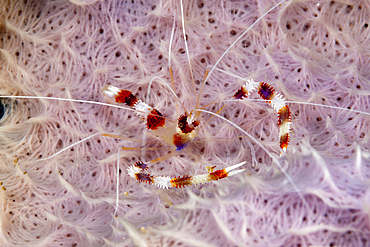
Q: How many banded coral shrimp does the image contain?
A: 1